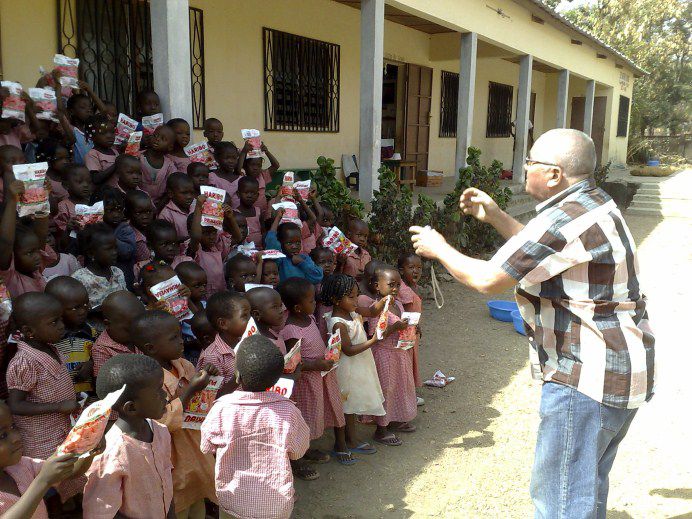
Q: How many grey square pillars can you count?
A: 6